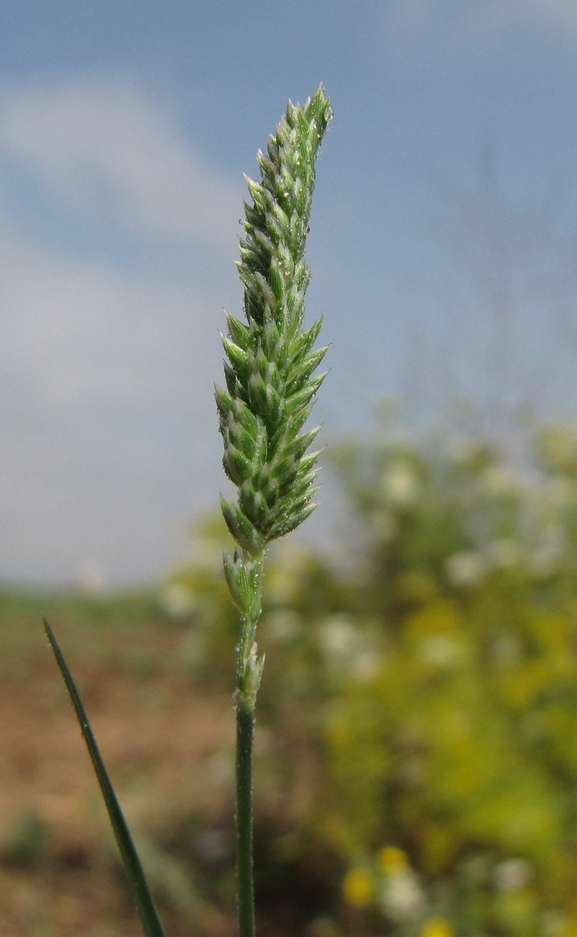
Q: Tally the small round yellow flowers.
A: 3